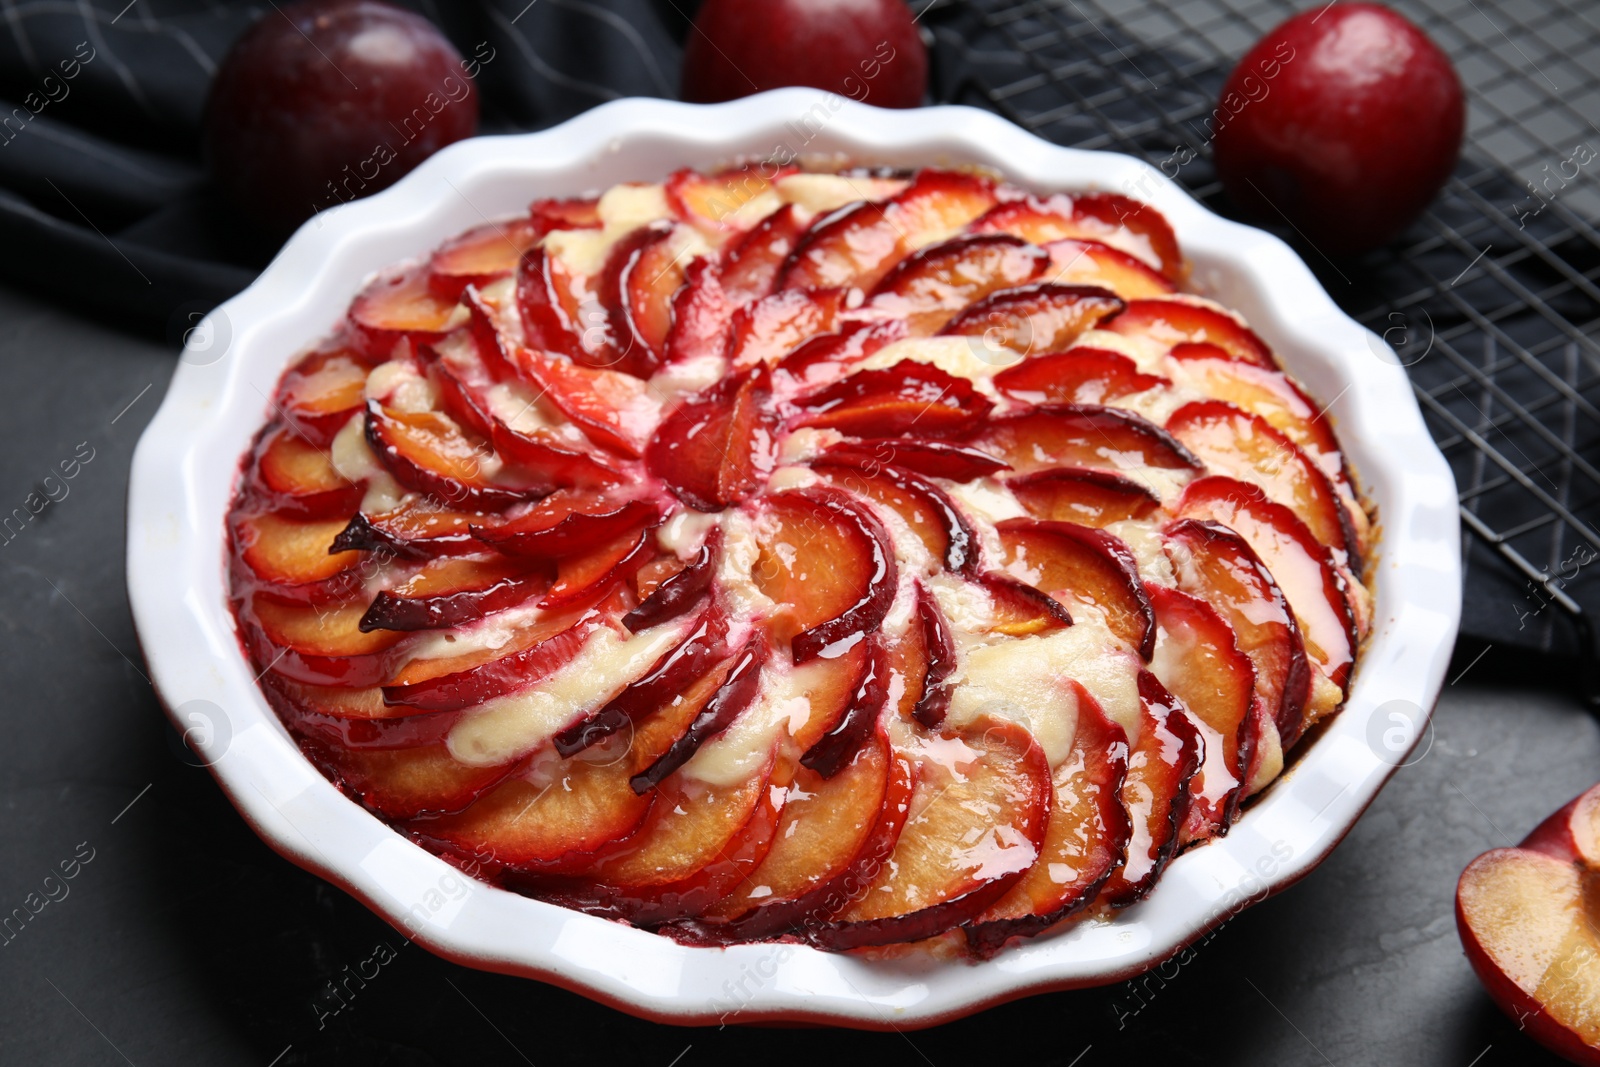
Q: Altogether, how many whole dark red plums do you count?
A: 3